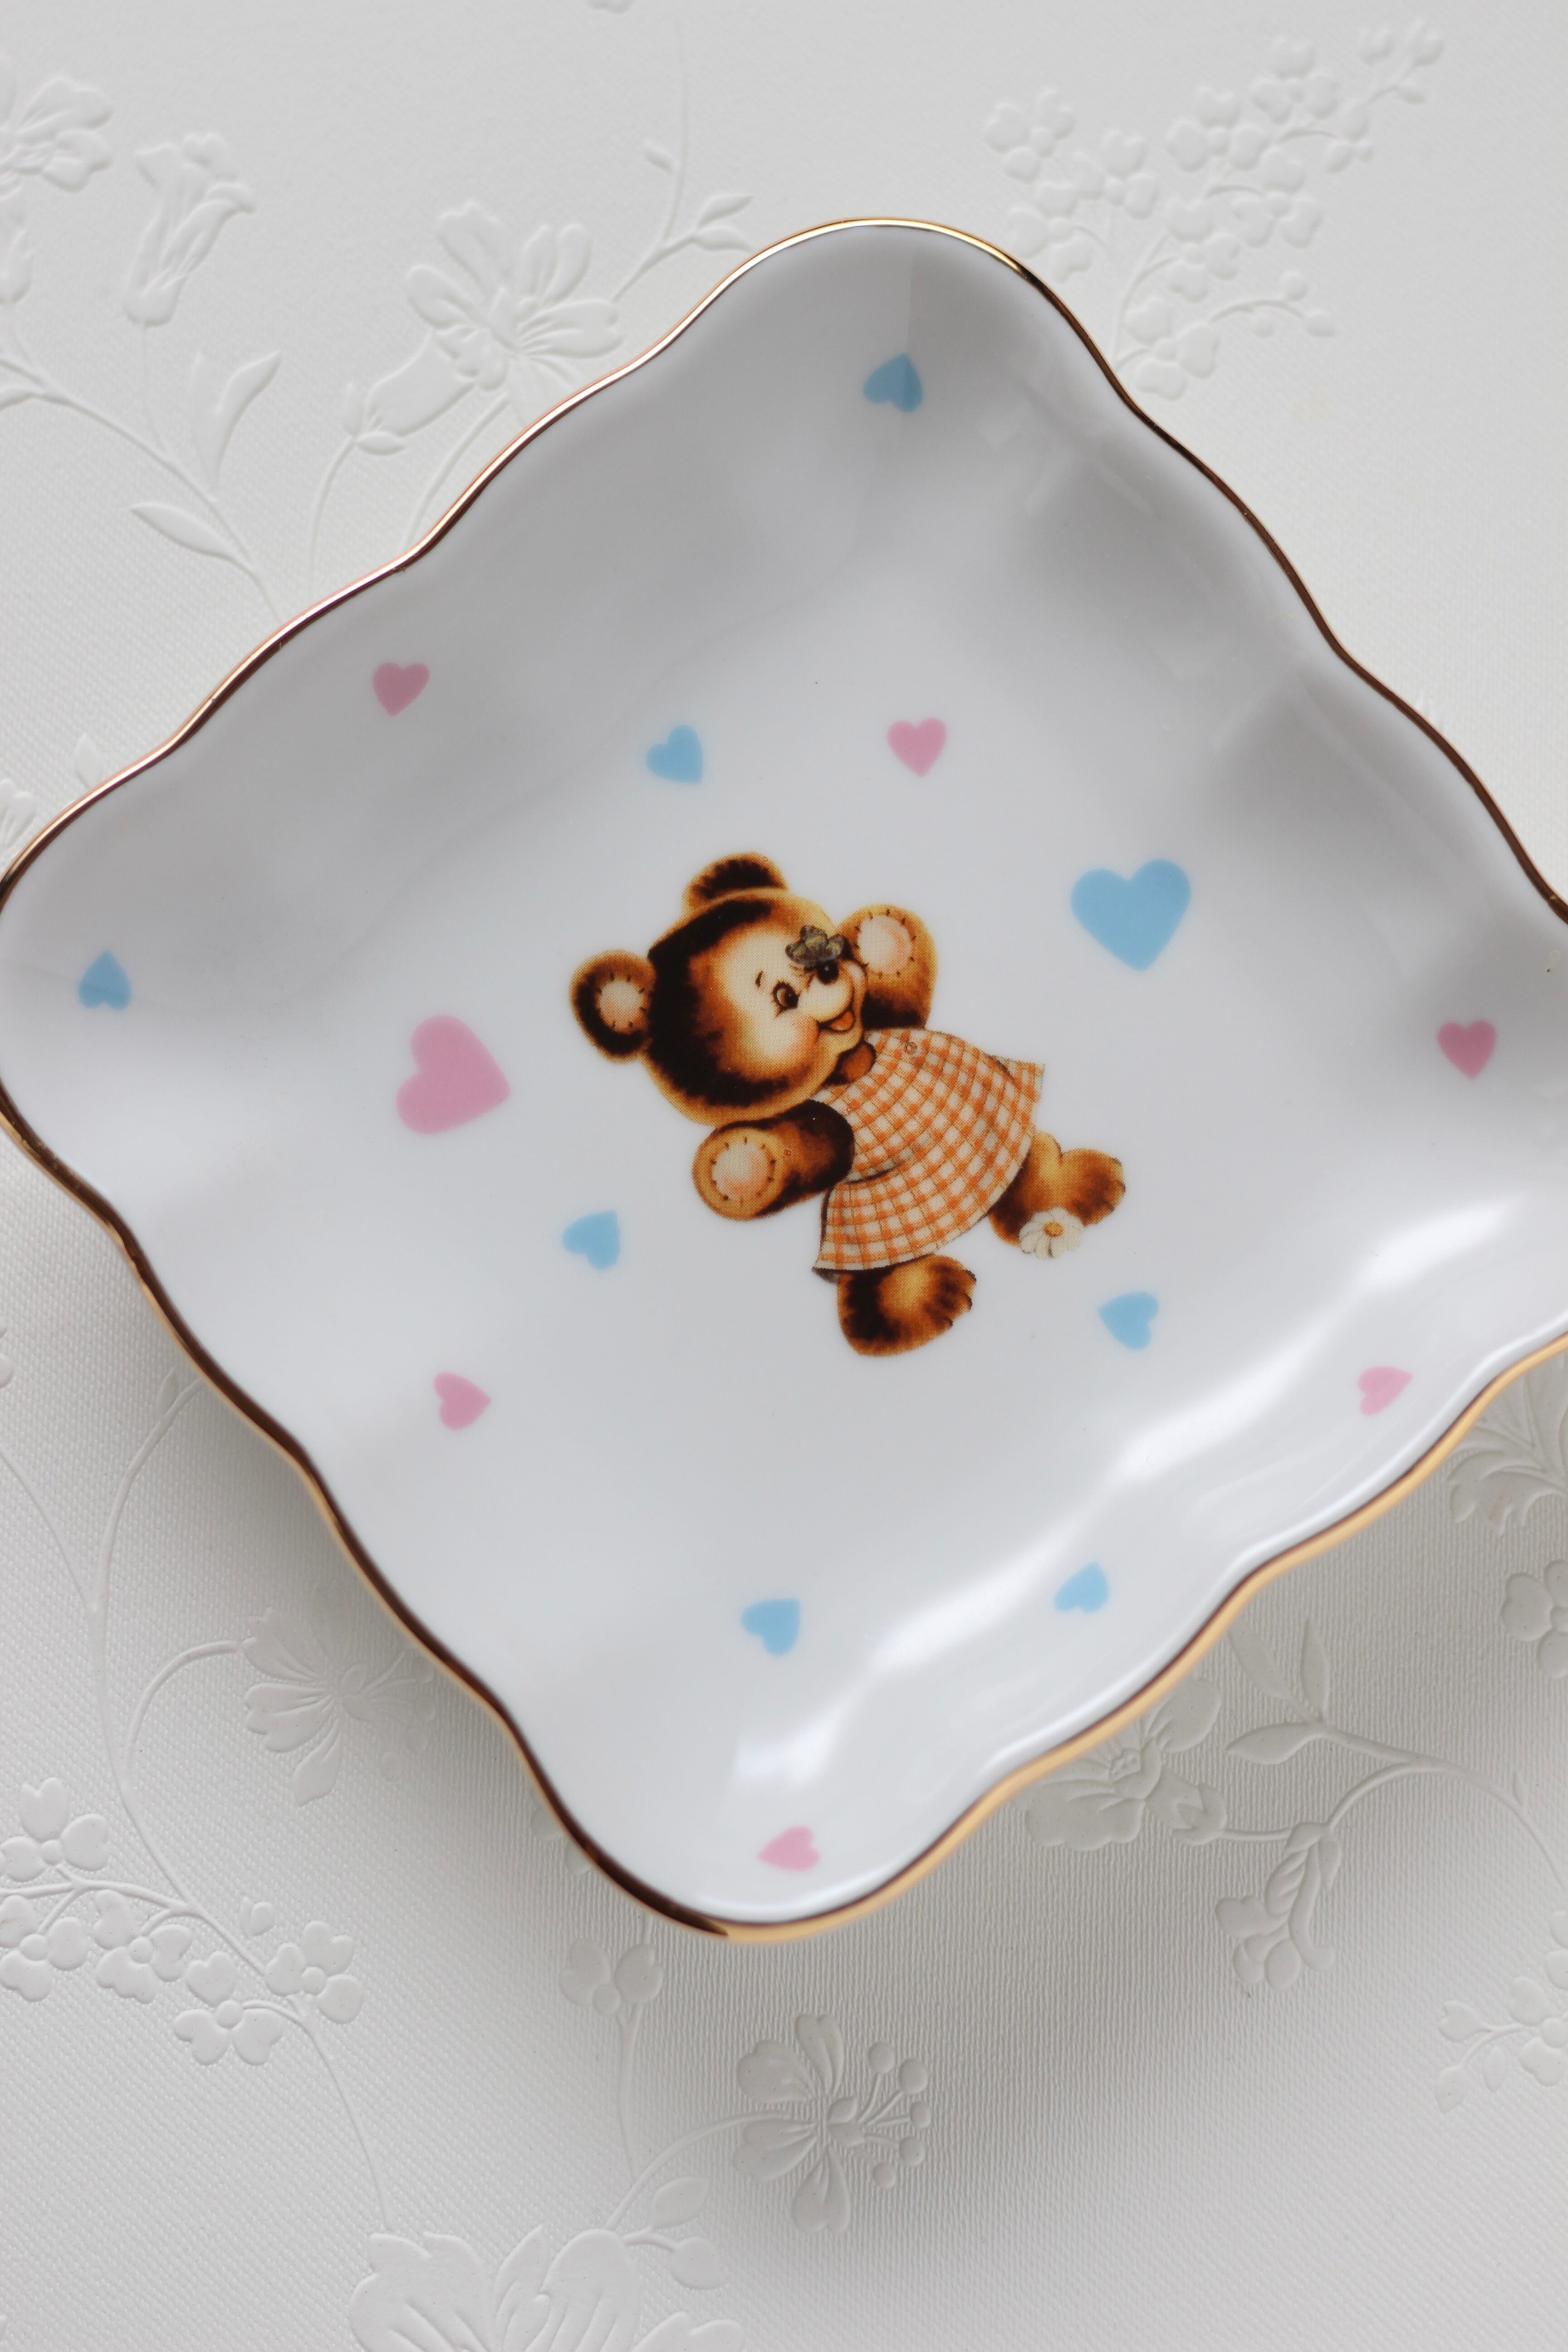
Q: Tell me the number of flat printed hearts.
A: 15